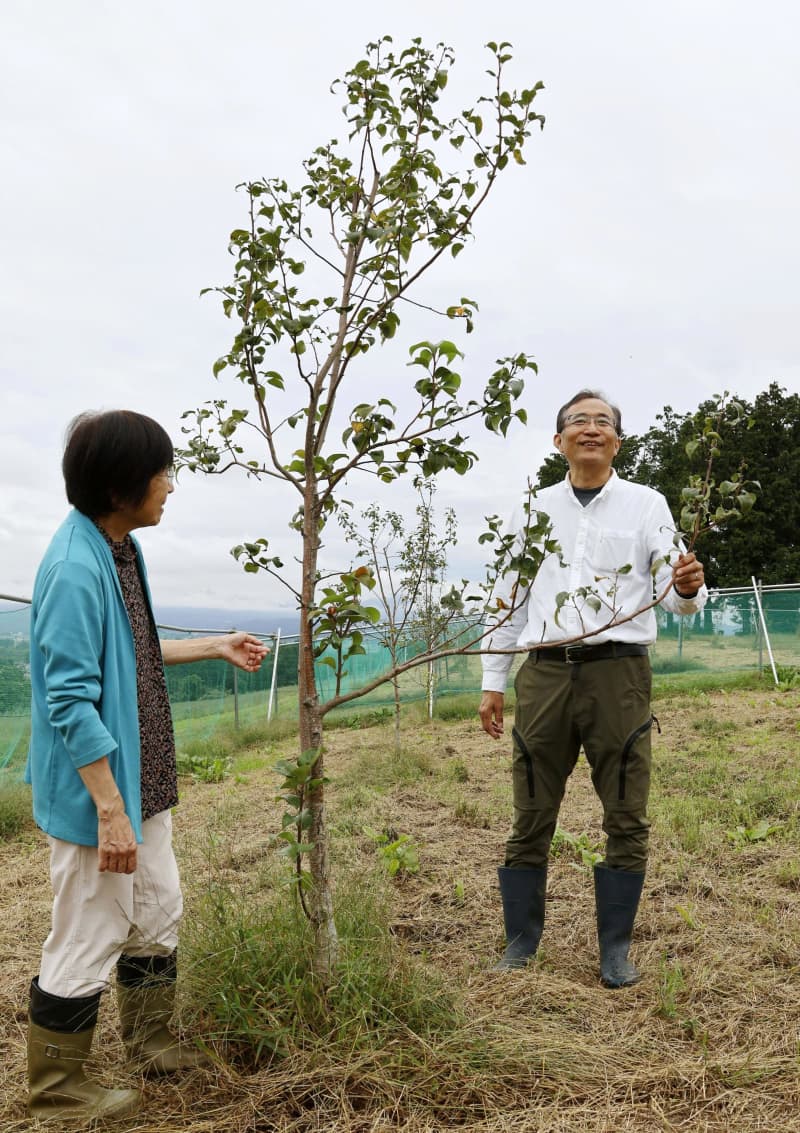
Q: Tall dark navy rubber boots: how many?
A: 2